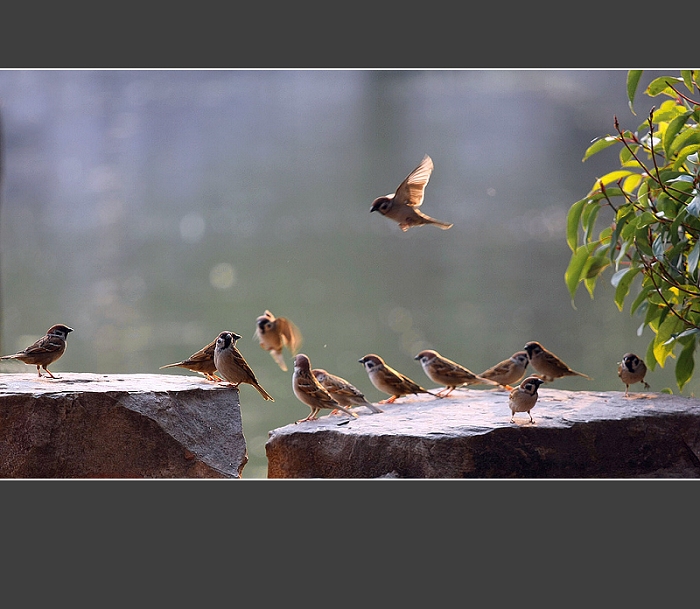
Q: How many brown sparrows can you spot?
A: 13